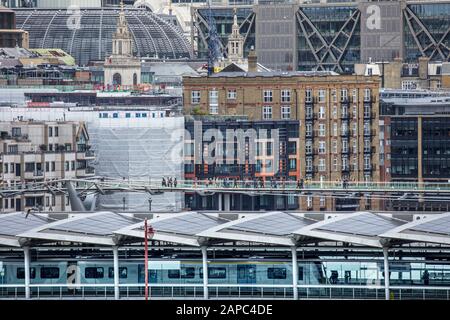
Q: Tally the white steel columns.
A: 5